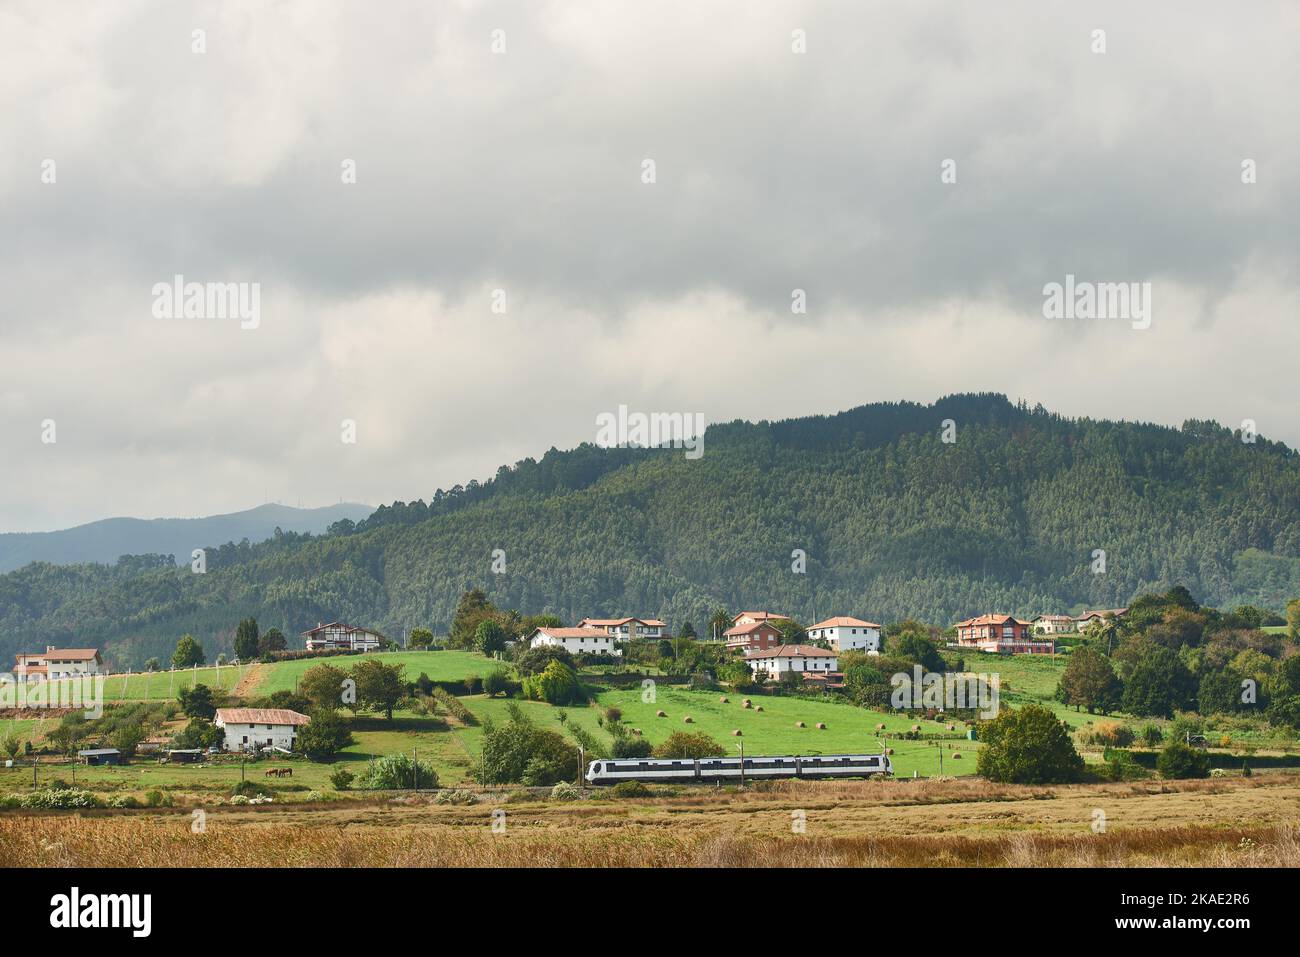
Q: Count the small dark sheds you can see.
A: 2